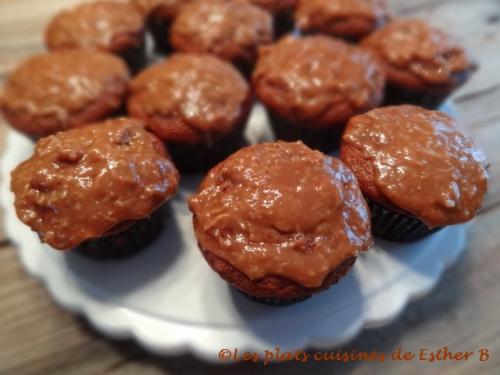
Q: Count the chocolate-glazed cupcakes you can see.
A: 12